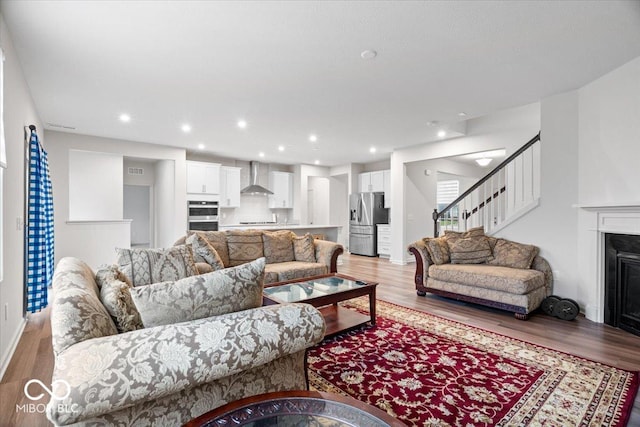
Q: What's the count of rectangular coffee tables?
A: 1